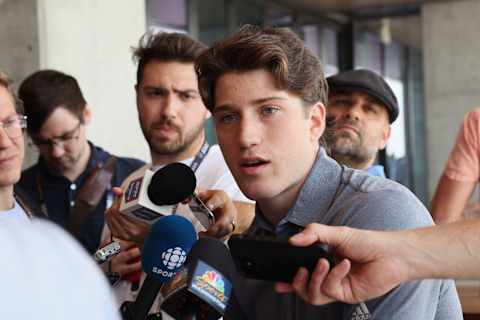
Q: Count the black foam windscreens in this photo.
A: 2